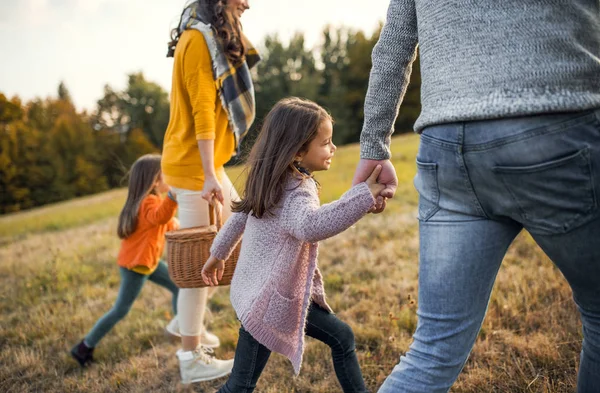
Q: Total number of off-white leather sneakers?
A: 2